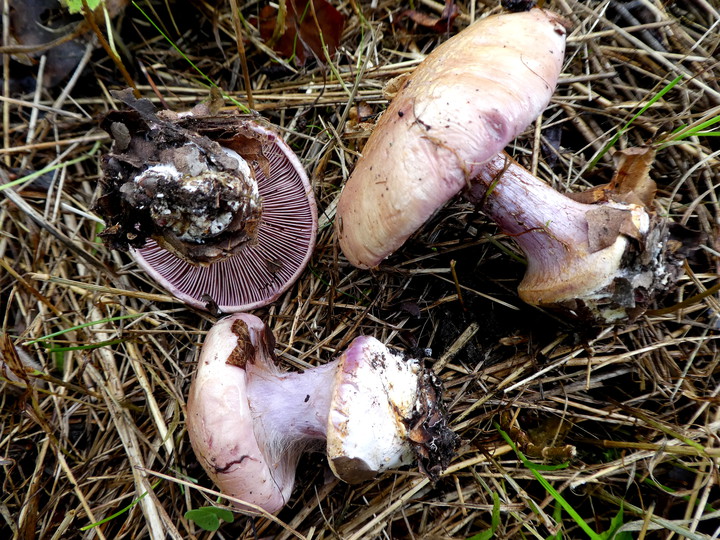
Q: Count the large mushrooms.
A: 3